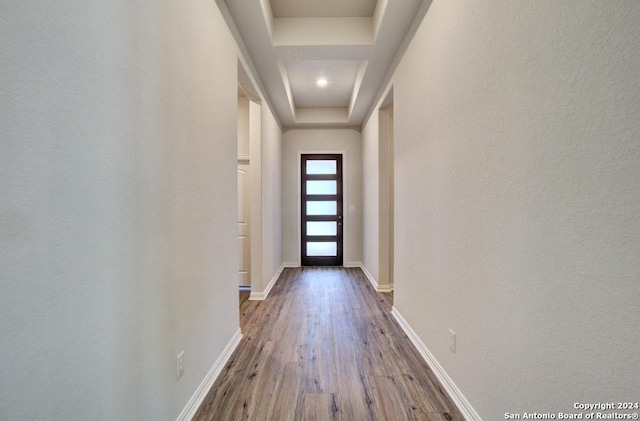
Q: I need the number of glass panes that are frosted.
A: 5